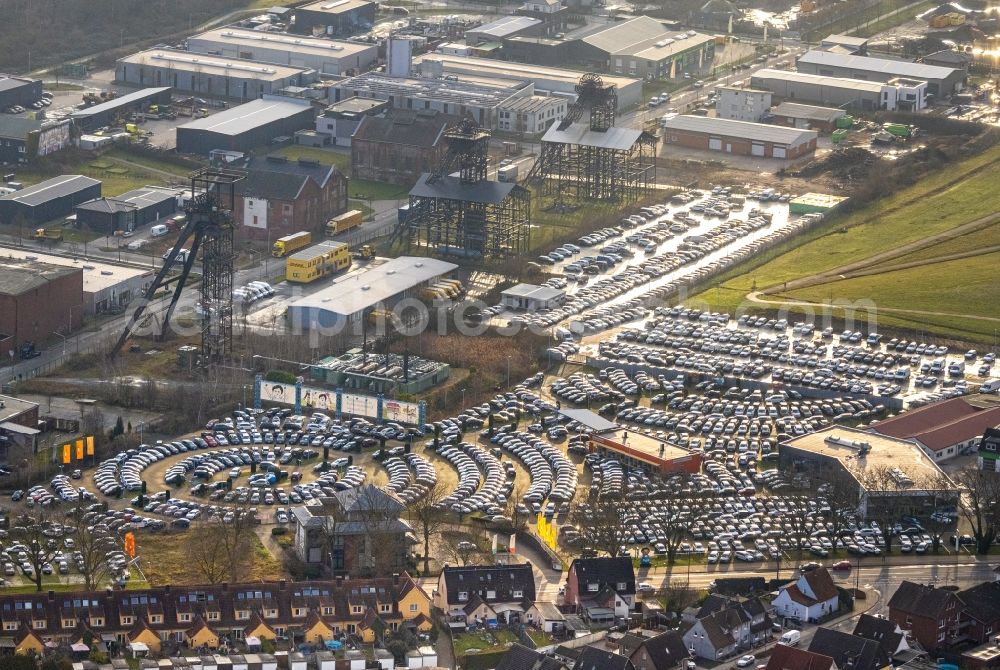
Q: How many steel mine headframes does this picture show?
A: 3